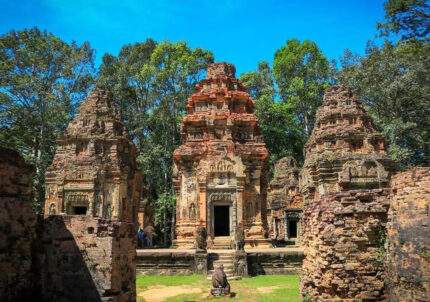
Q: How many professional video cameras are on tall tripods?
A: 0